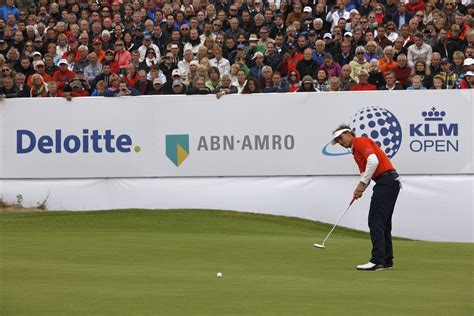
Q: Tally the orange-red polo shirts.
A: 1